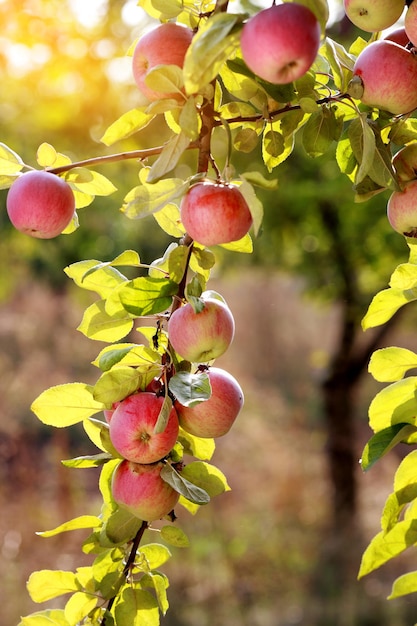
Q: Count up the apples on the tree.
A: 15